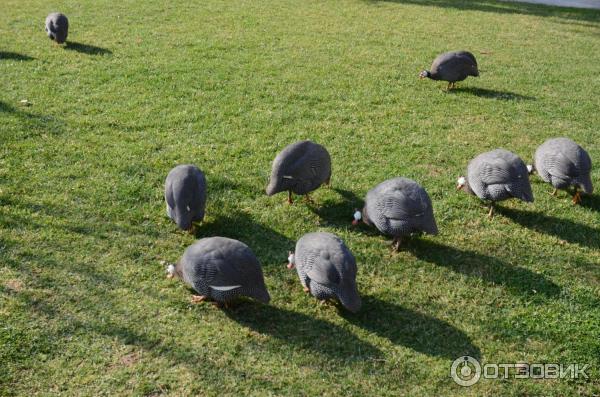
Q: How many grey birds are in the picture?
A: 9